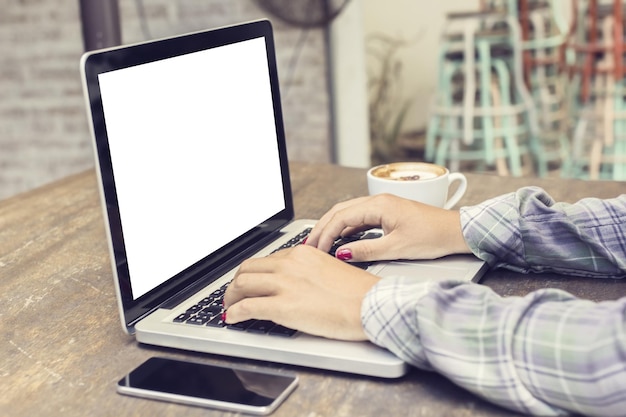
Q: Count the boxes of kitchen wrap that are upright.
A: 0